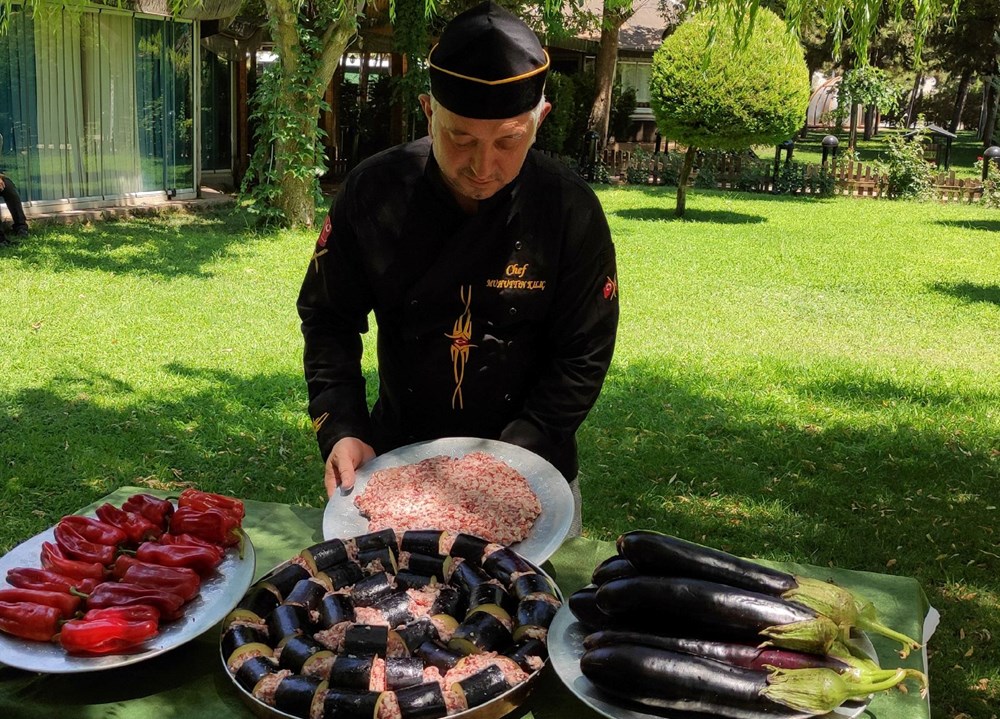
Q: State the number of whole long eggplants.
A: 6